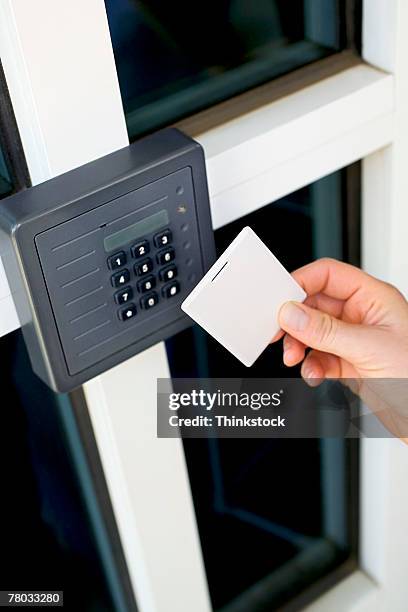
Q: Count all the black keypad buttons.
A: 12